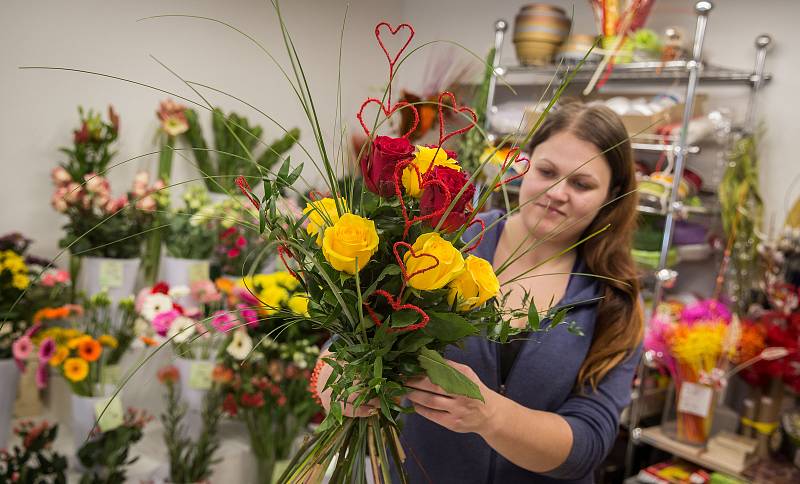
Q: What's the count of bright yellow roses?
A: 5